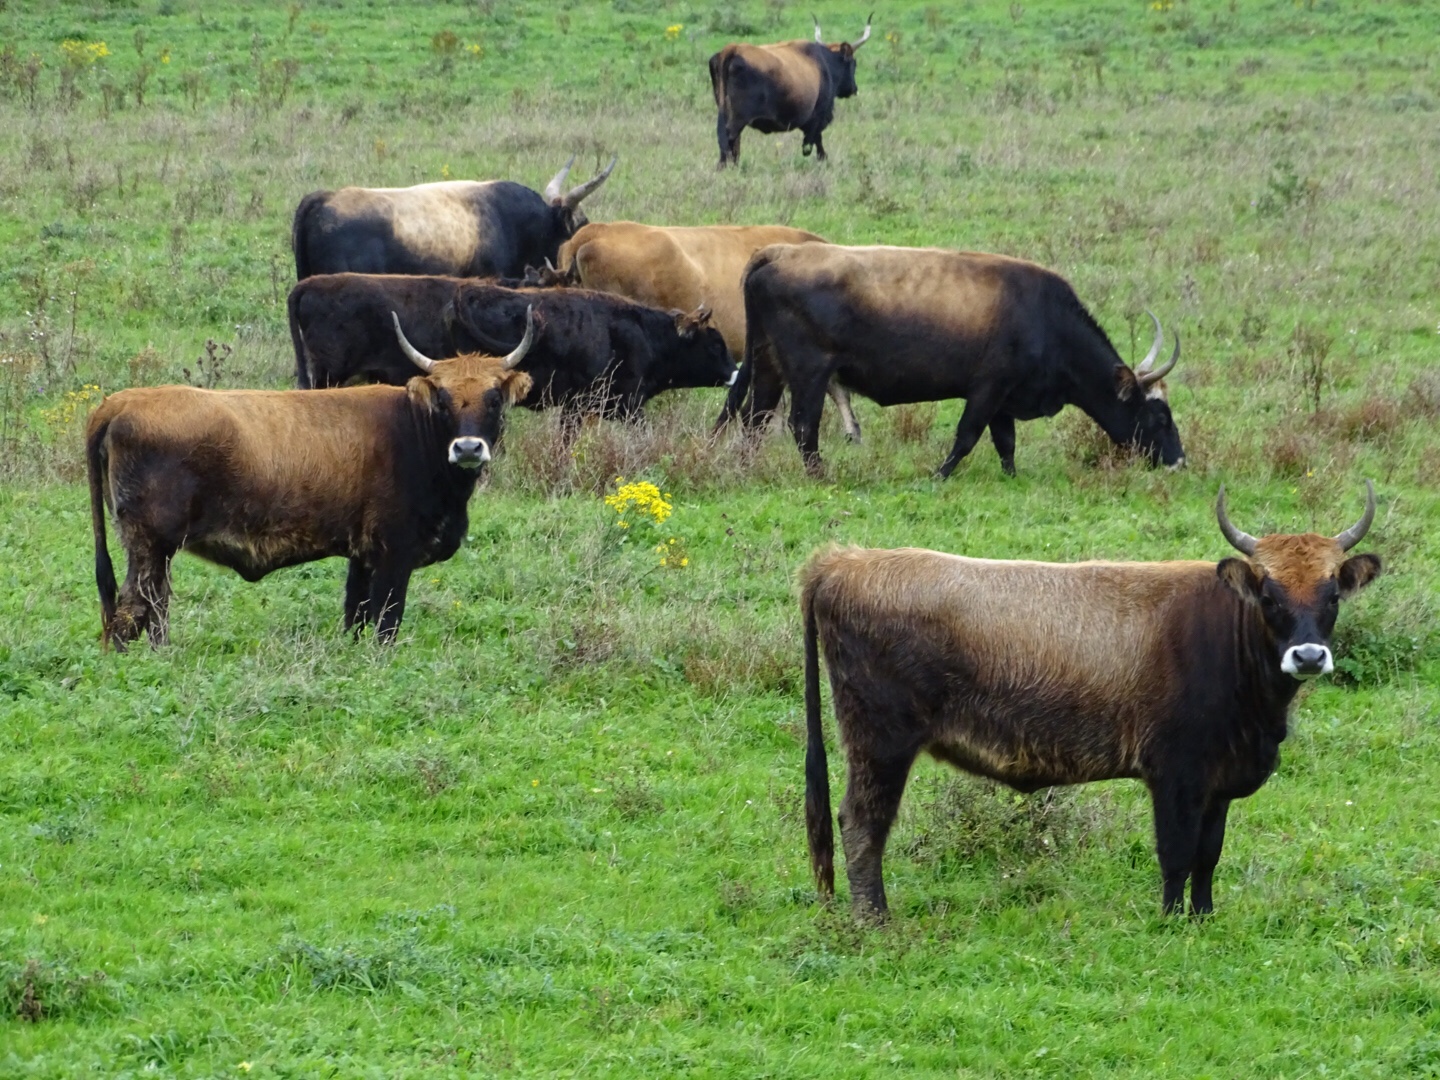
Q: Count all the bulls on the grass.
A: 8